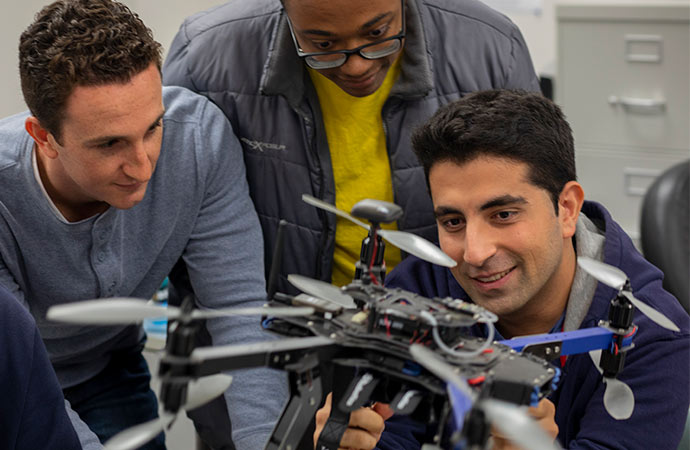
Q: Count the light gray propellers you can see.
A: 7